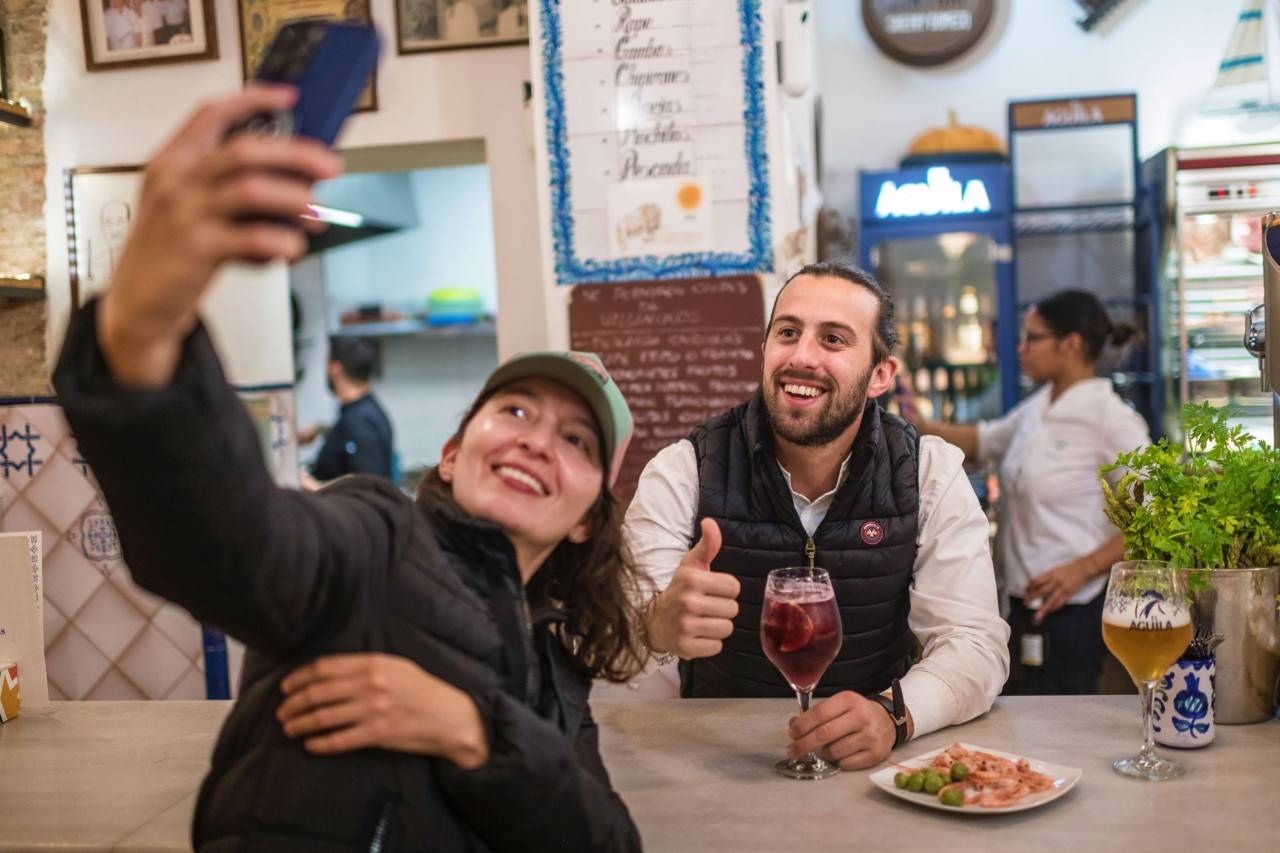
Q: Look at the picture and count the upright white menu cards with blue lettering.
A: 1